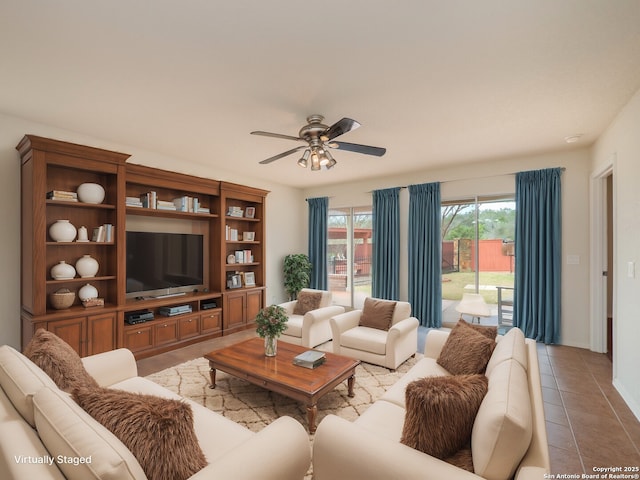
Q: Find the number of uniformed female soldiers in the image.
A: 0